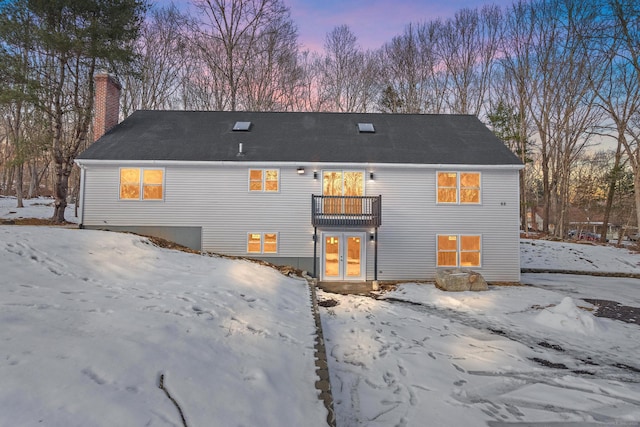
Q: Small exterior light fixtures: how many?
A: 5